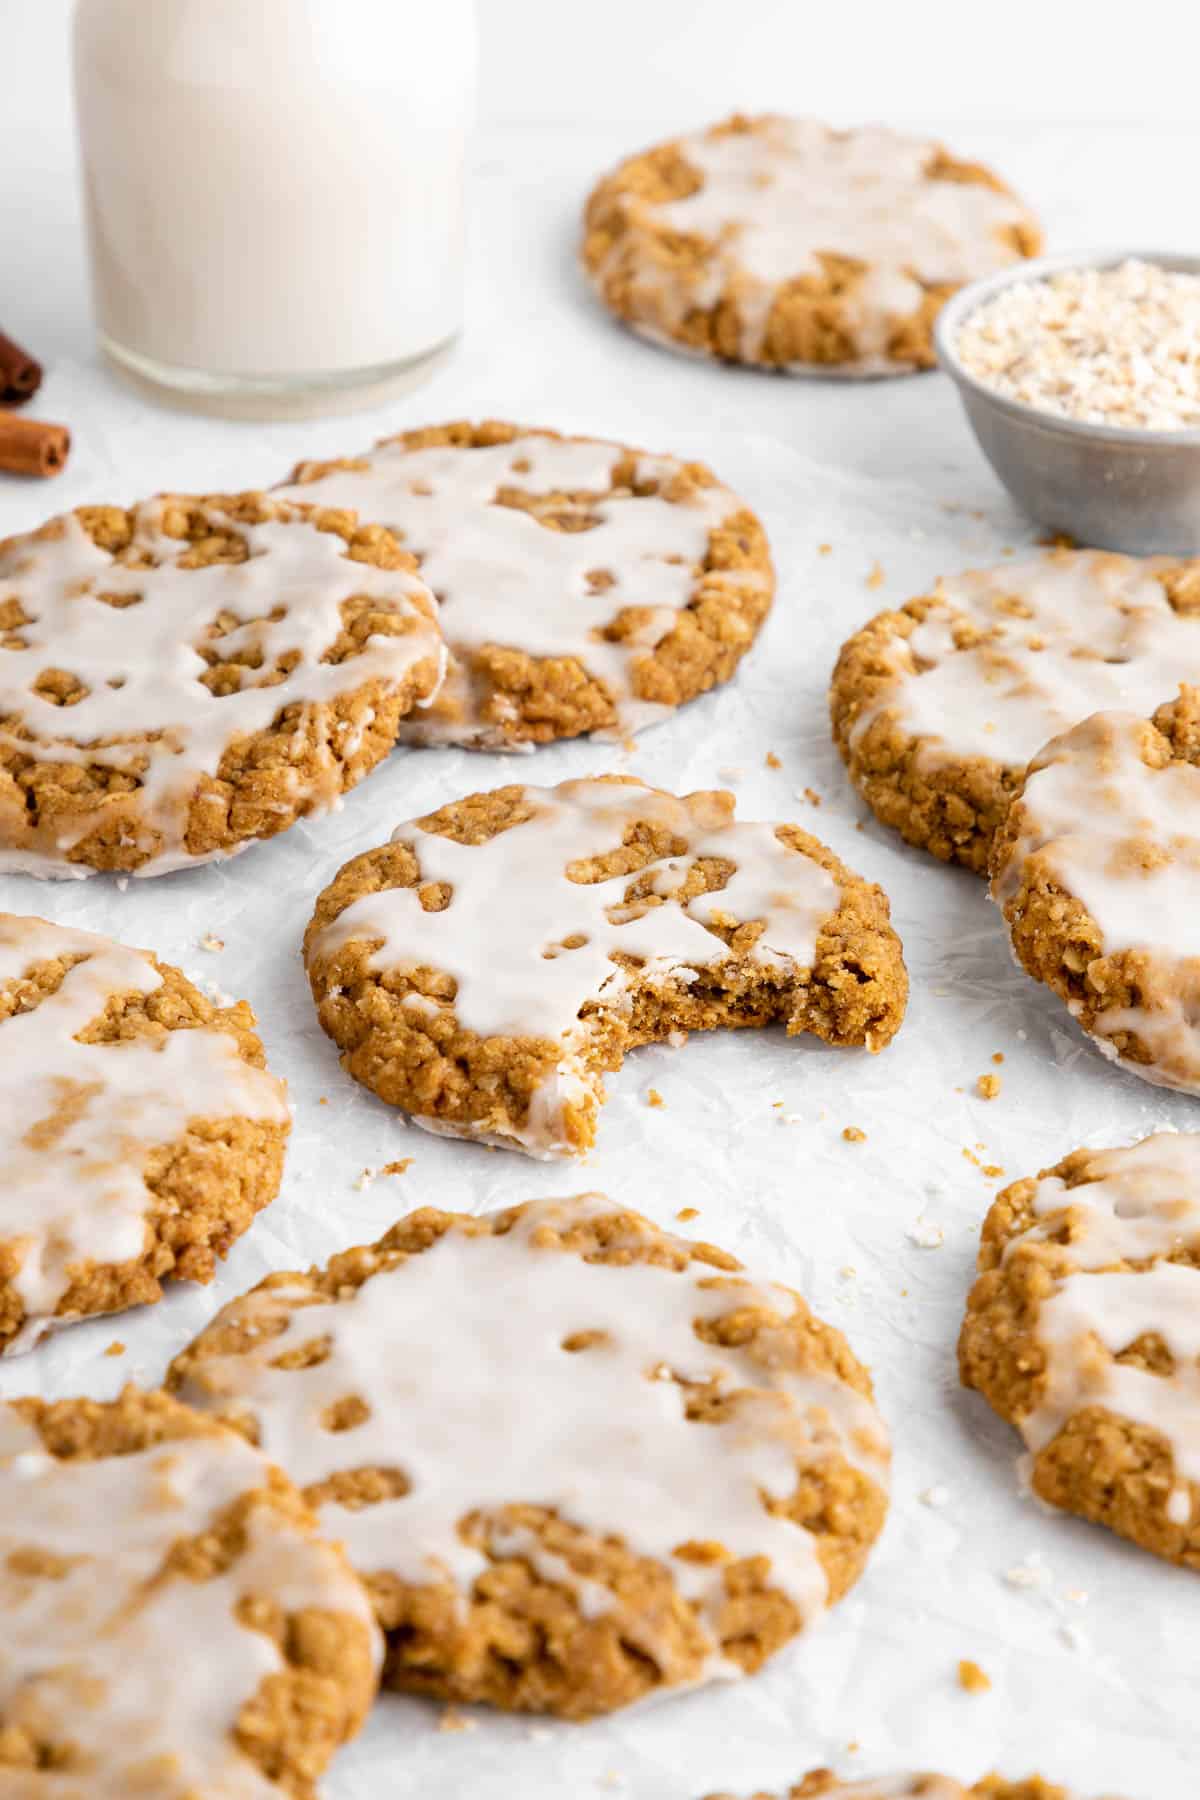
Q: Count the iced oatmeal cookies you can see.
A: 11